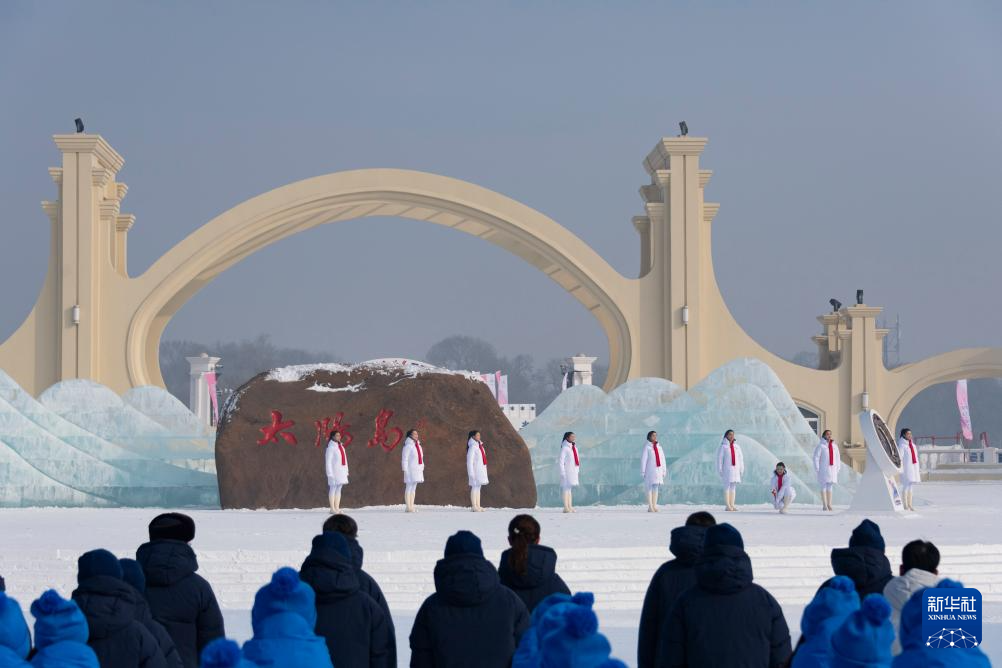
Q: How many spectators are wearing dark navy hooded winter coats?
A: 10